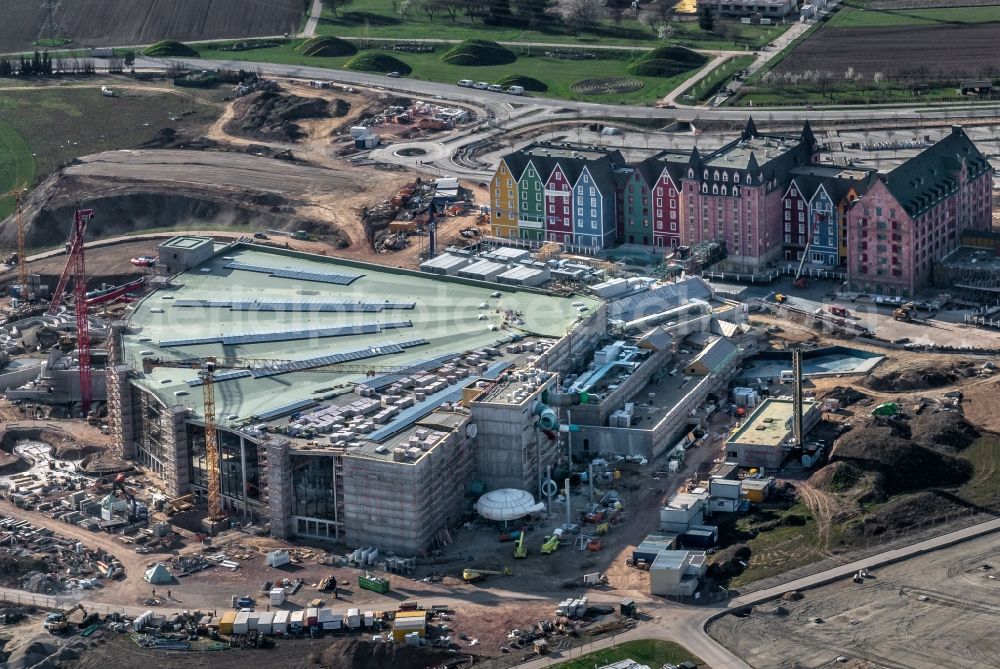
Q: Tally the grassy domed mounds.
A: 6